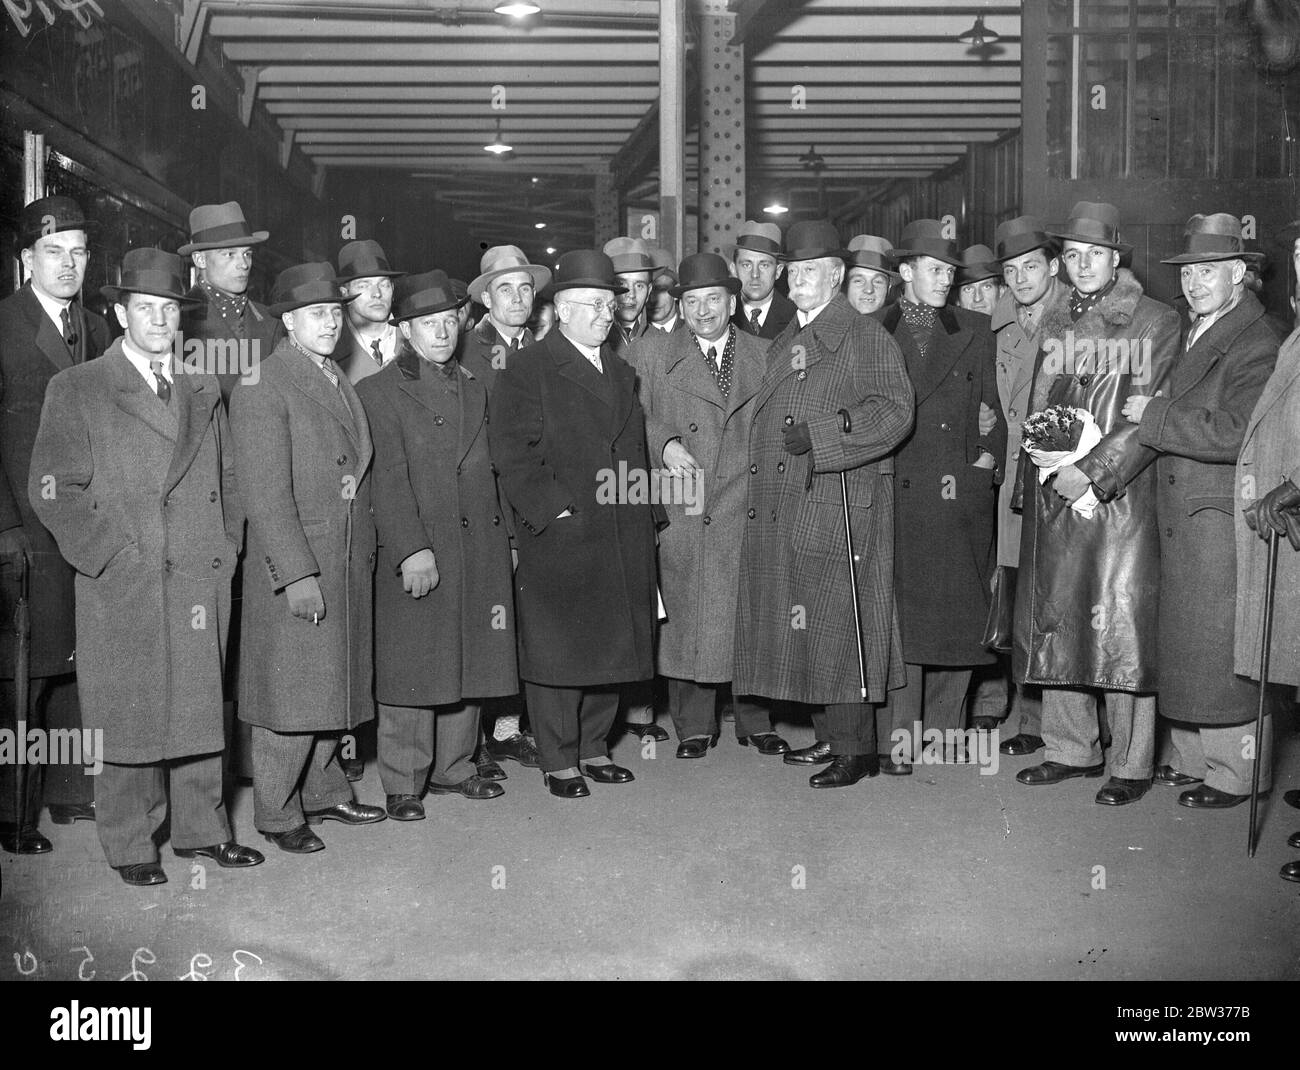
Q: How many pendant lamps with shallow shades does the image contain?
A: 5